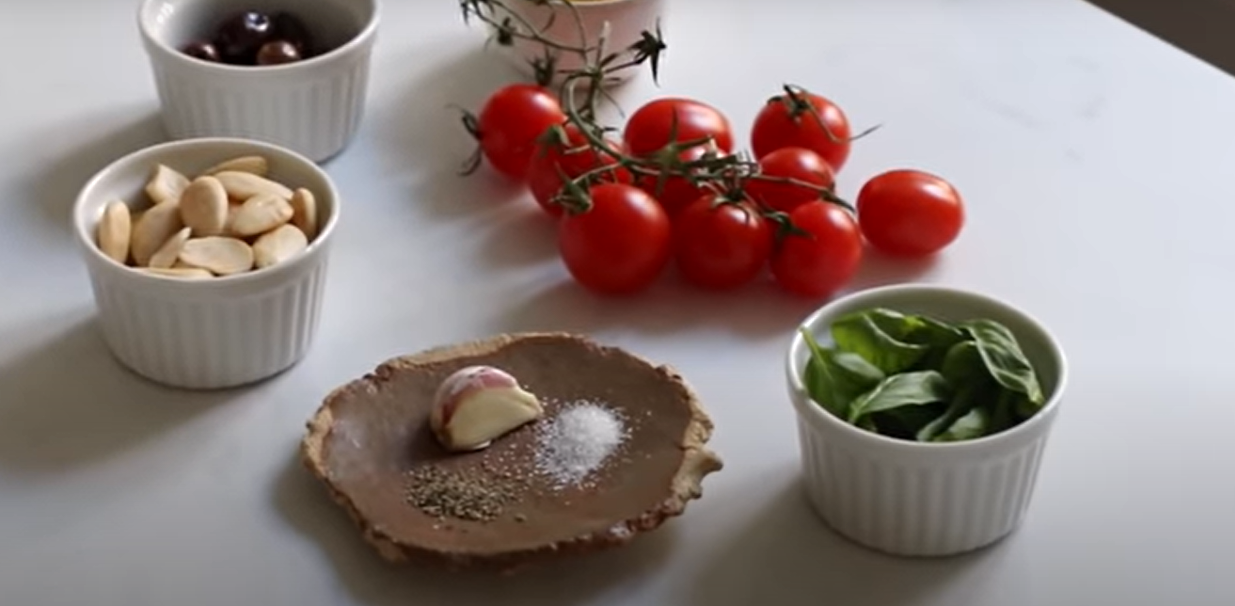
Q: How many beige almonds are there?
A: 12